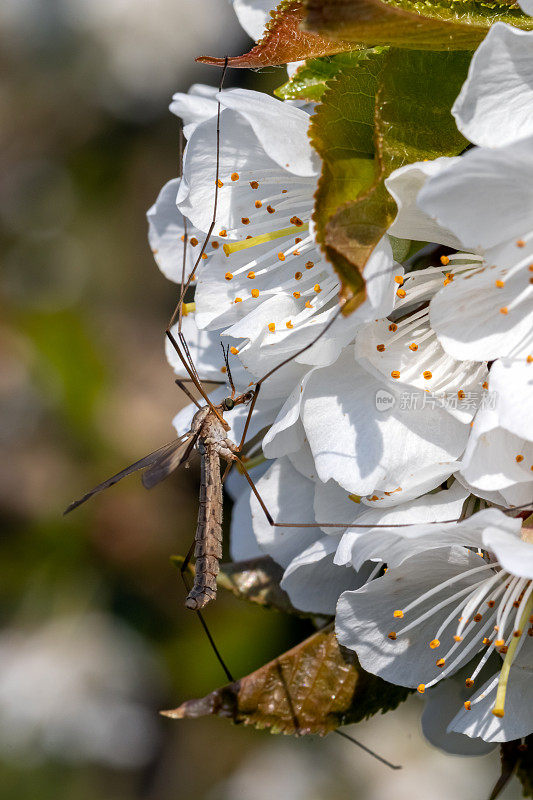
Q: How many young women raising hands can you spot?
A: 0